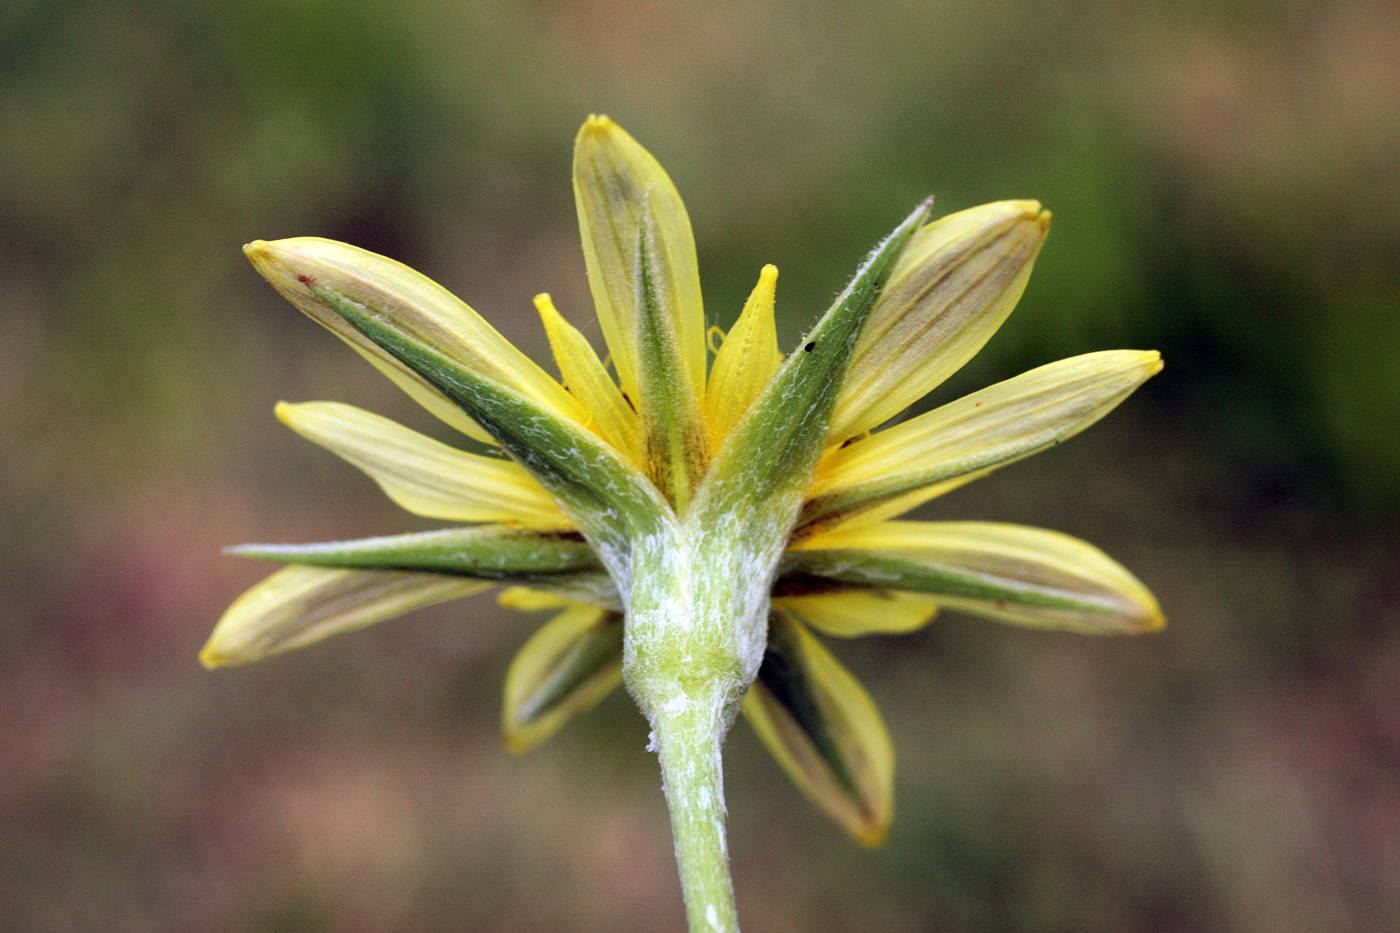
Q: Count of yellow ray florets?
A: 13